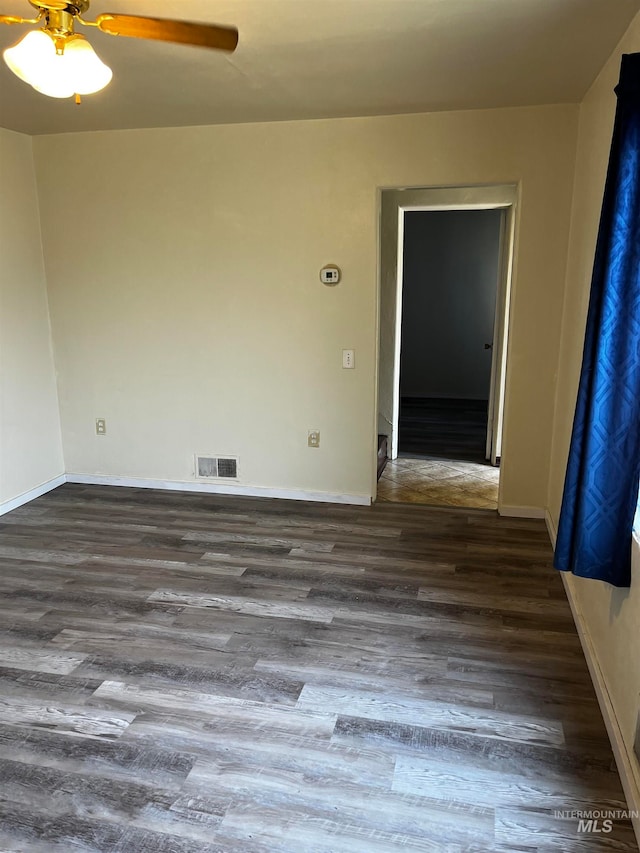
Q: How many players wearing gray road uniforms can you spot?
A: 0